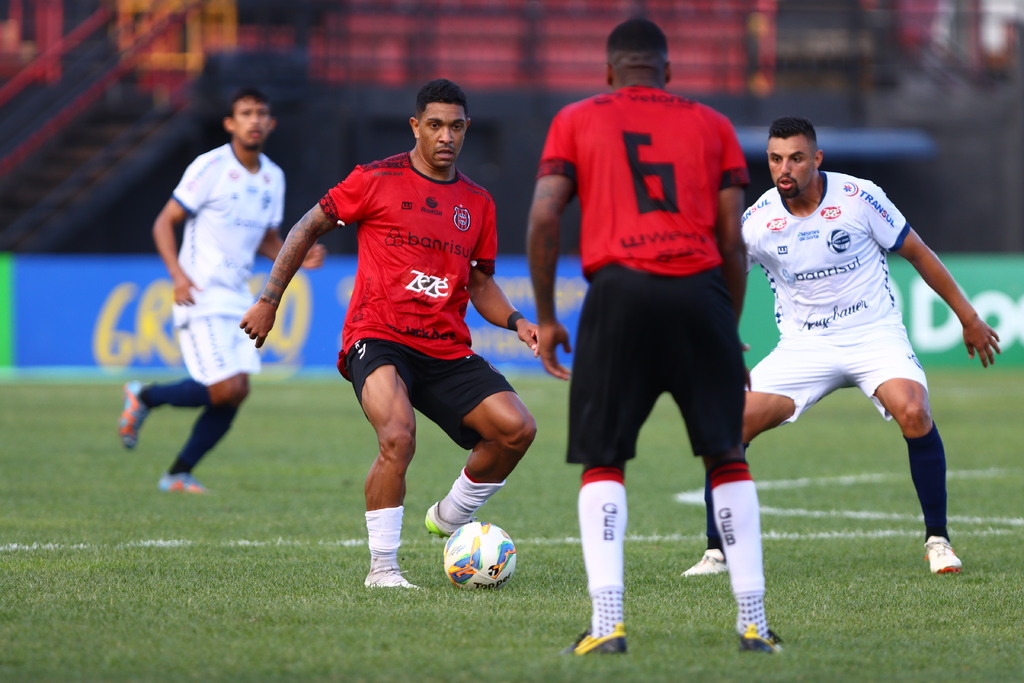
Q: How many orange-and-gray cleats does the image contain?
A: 2